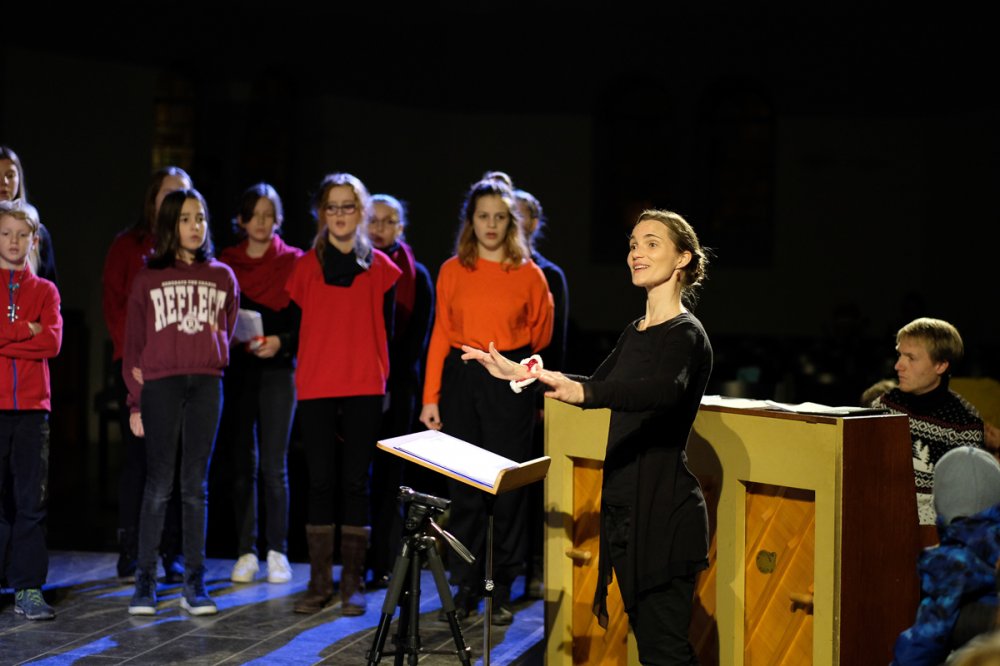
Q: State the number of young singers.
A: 9